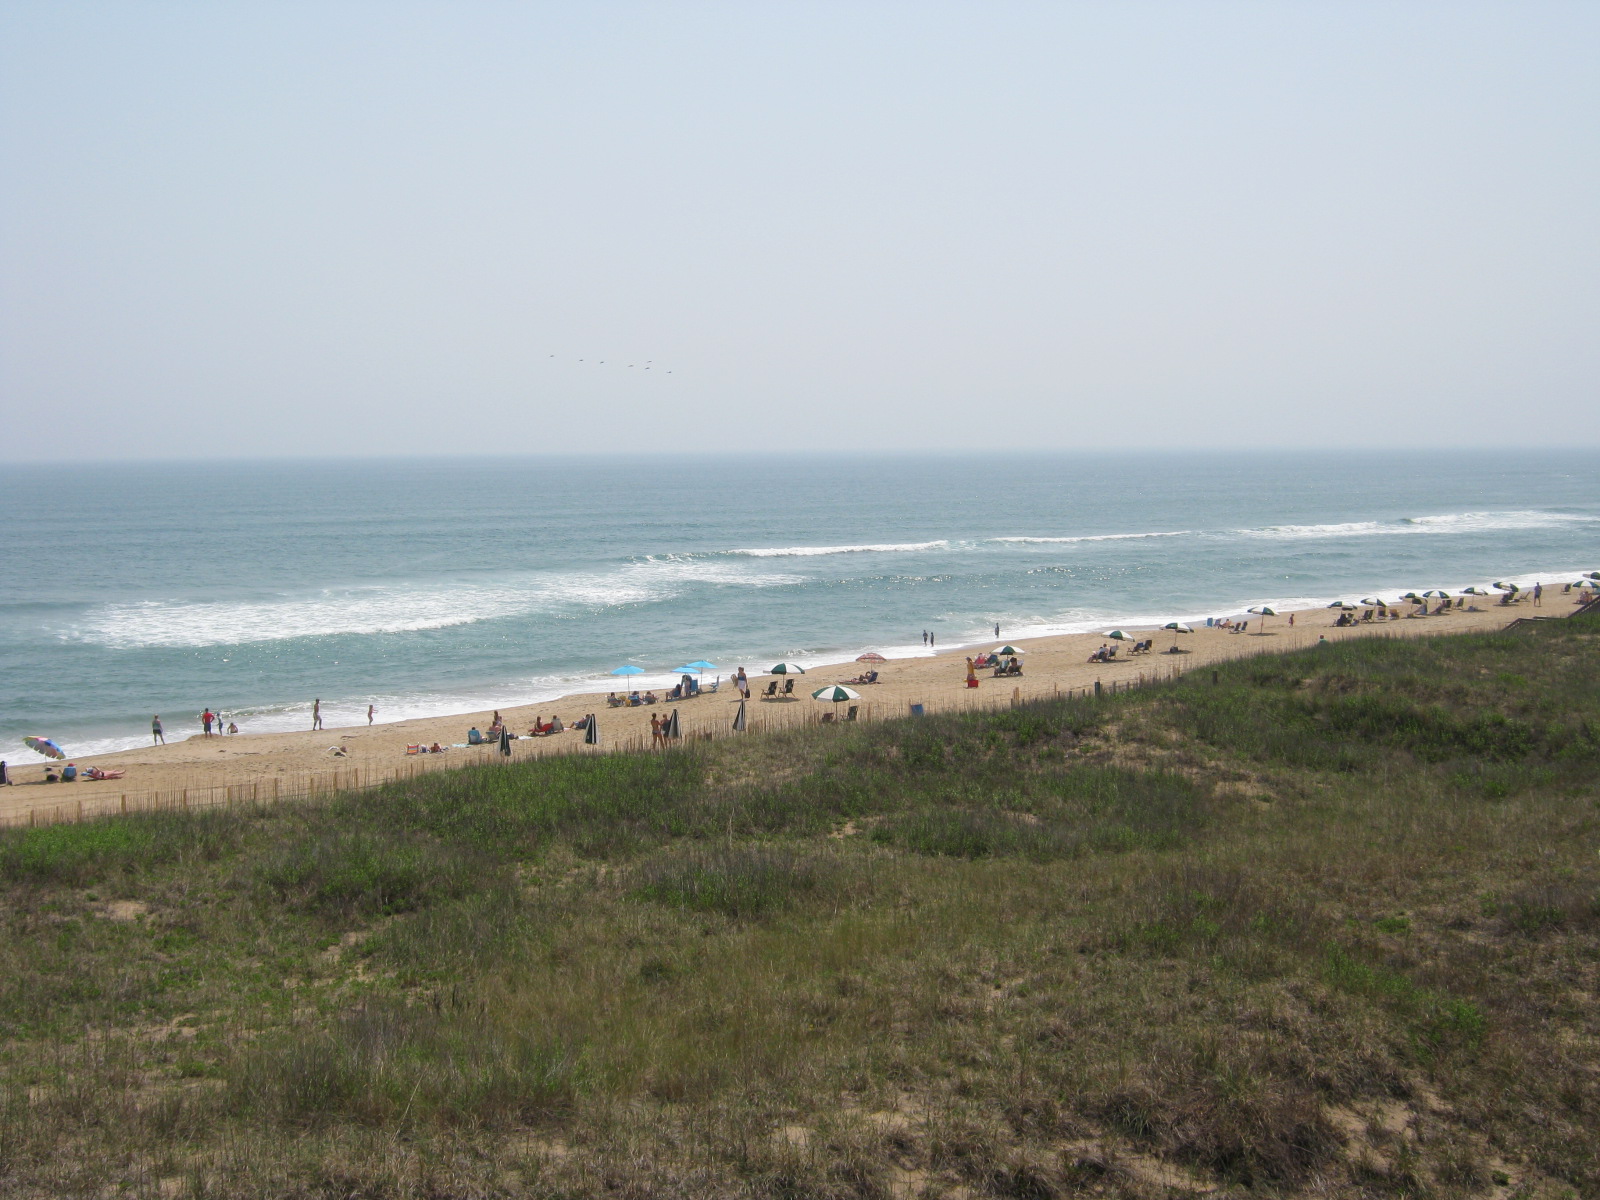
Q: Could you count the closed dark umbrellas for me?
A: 4